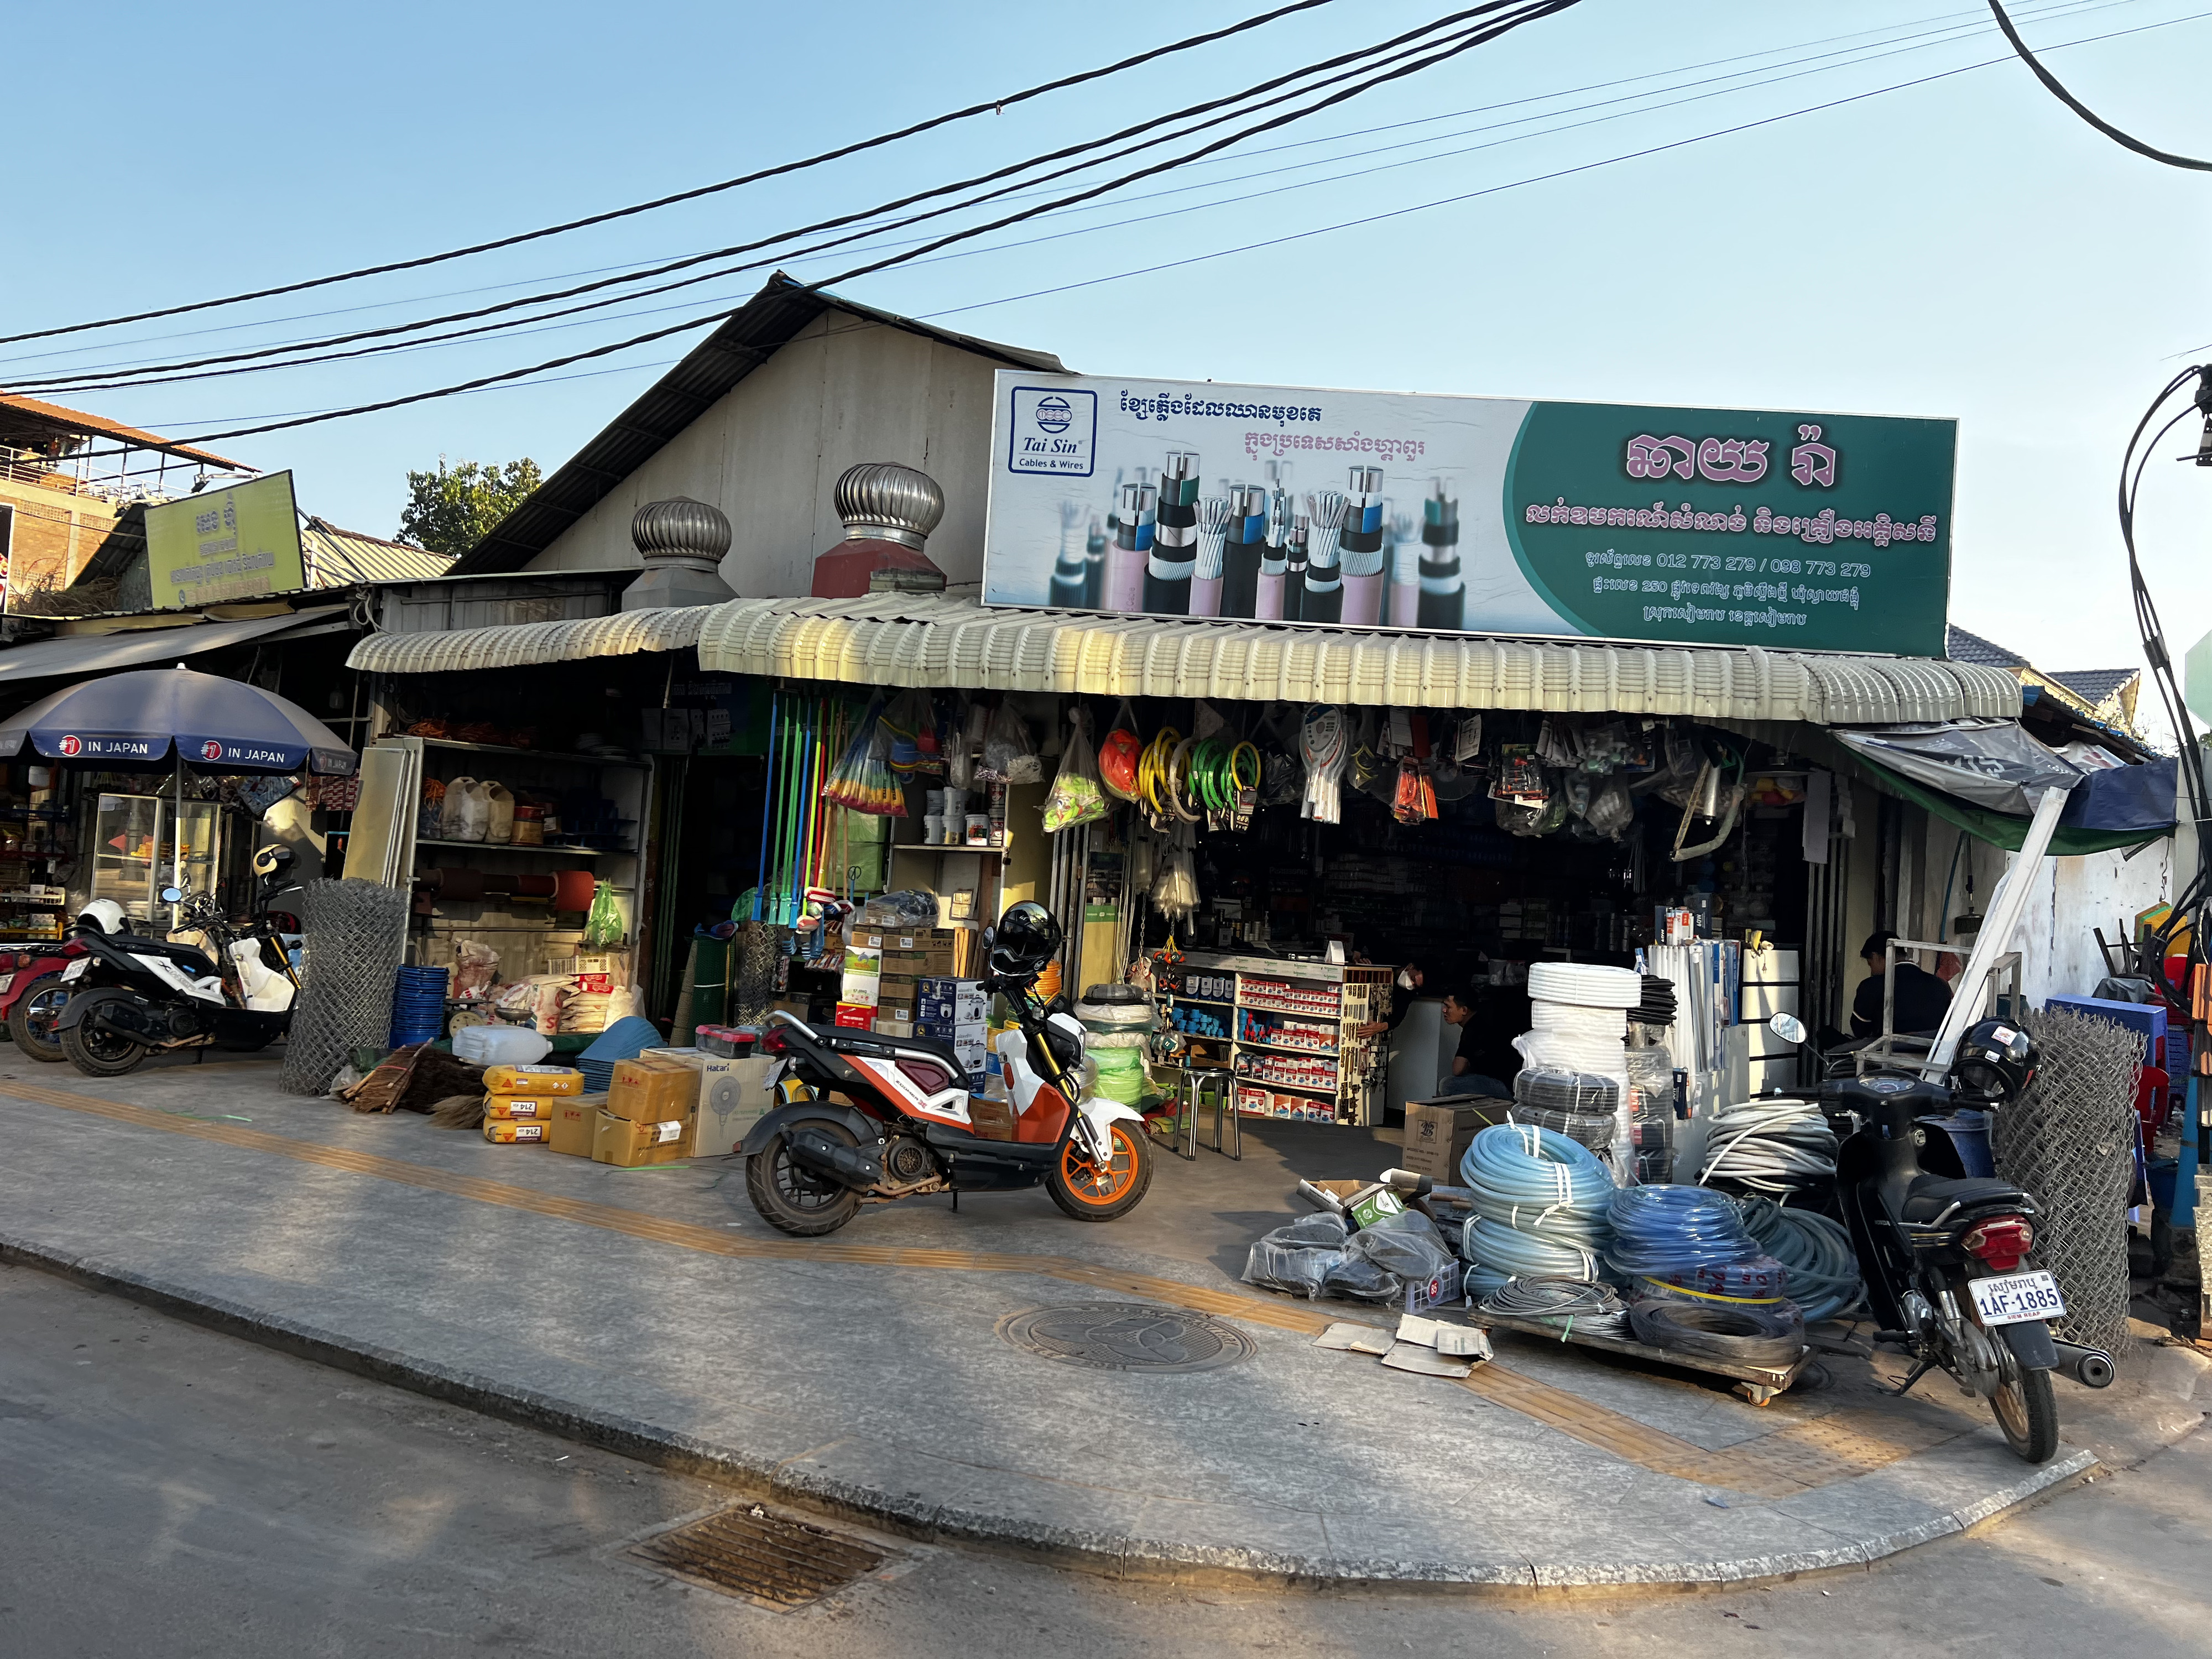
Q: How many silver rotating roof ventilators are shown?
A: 2